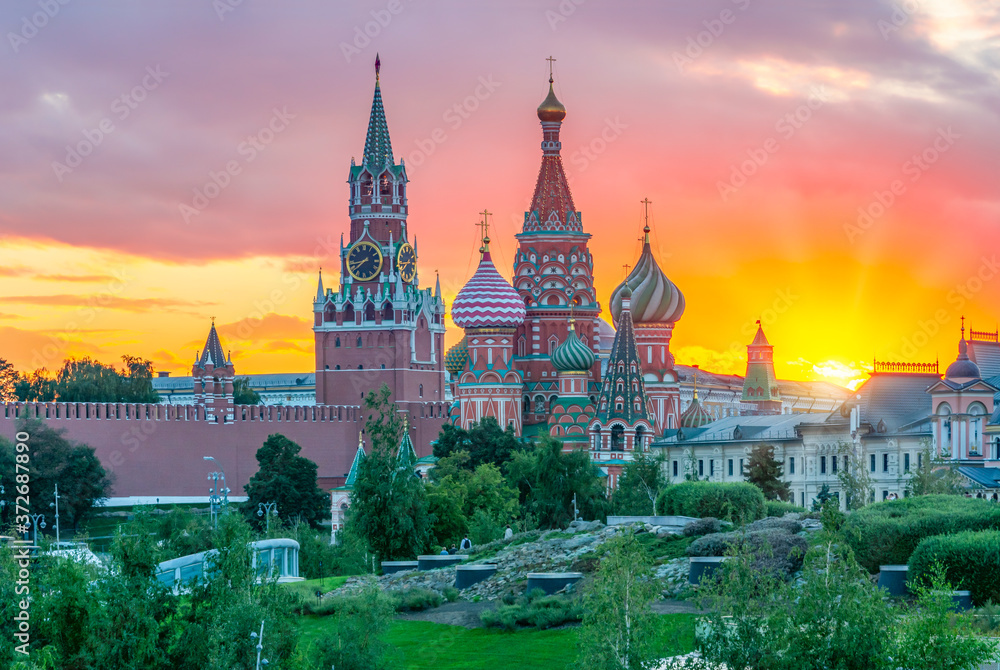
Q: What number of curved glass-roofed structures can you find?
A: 1